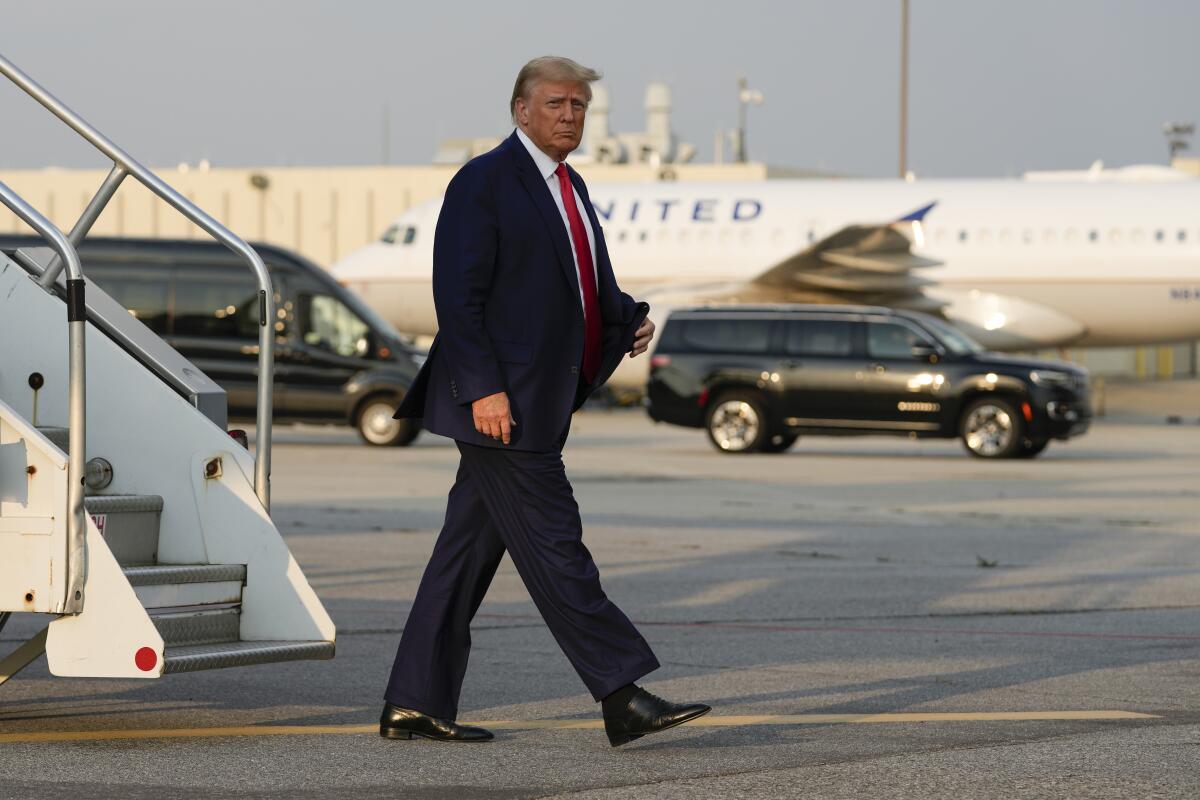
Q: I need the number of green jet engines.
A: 0